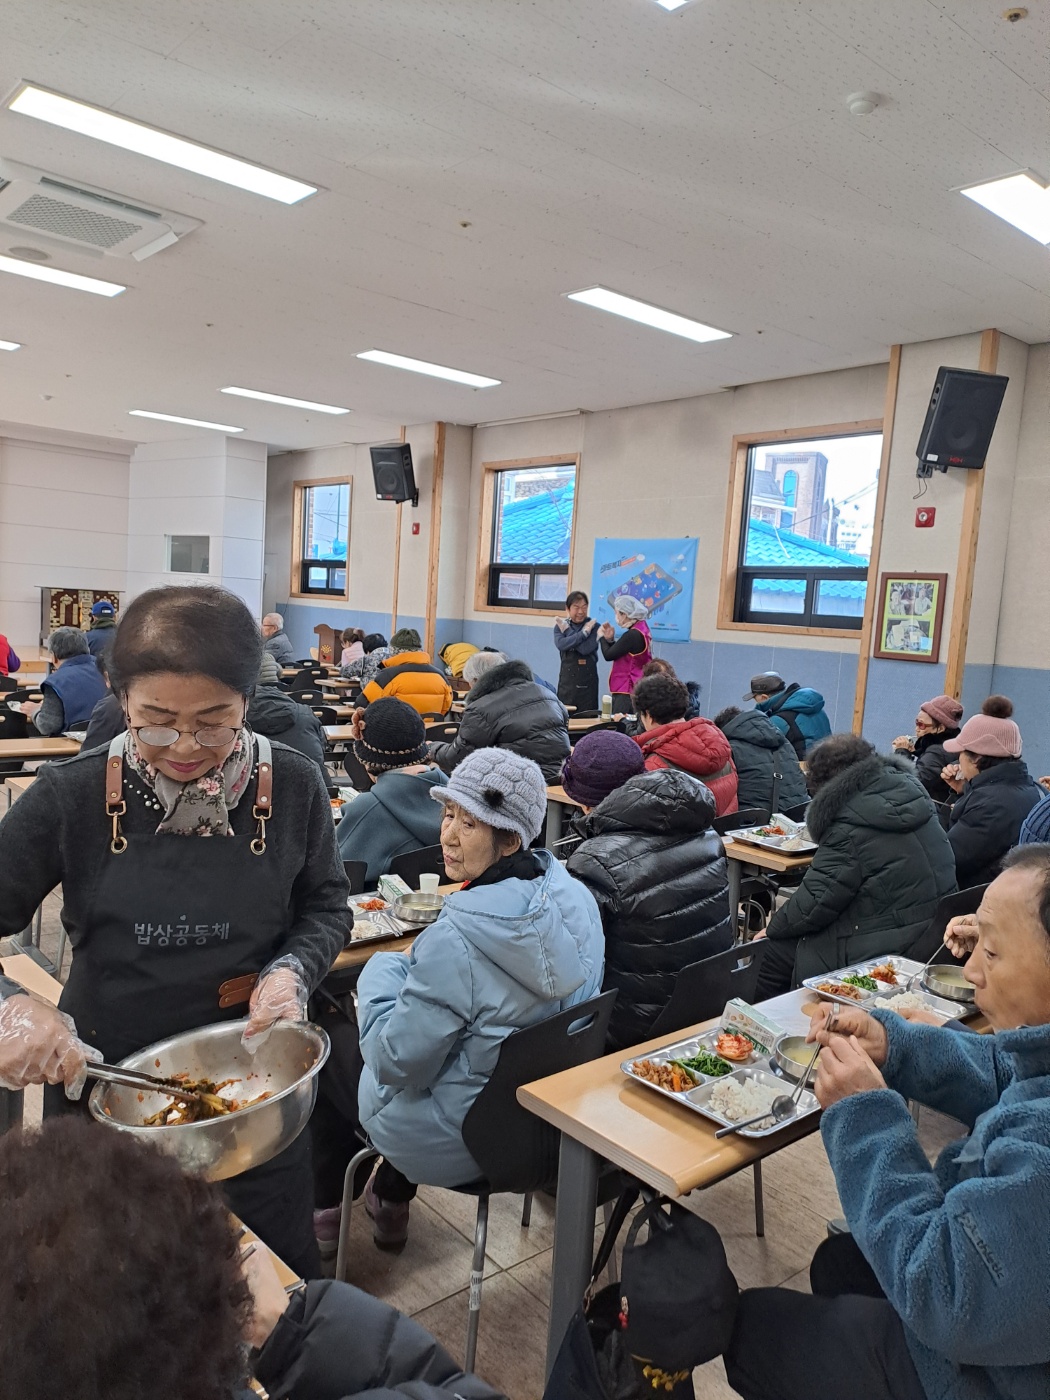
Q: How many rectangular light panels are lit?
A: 9